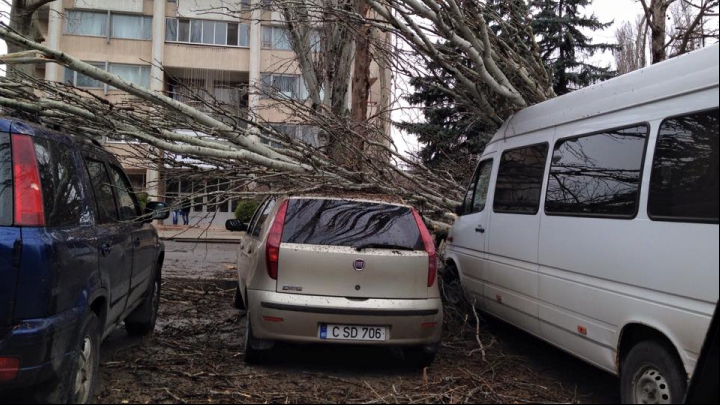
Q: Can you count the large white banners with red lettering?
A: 0